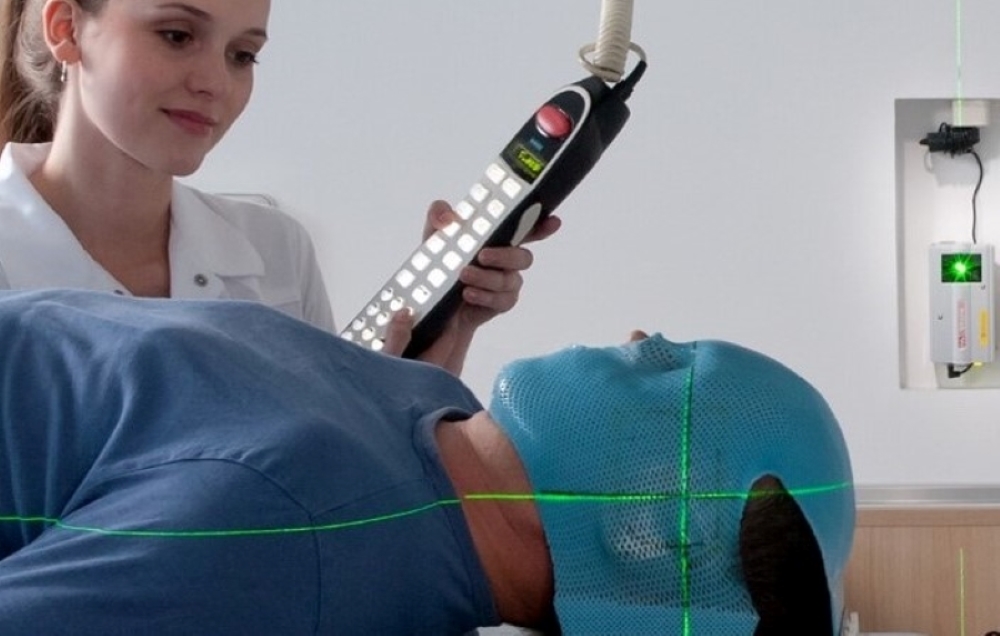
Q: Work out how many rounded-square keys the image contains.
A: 14